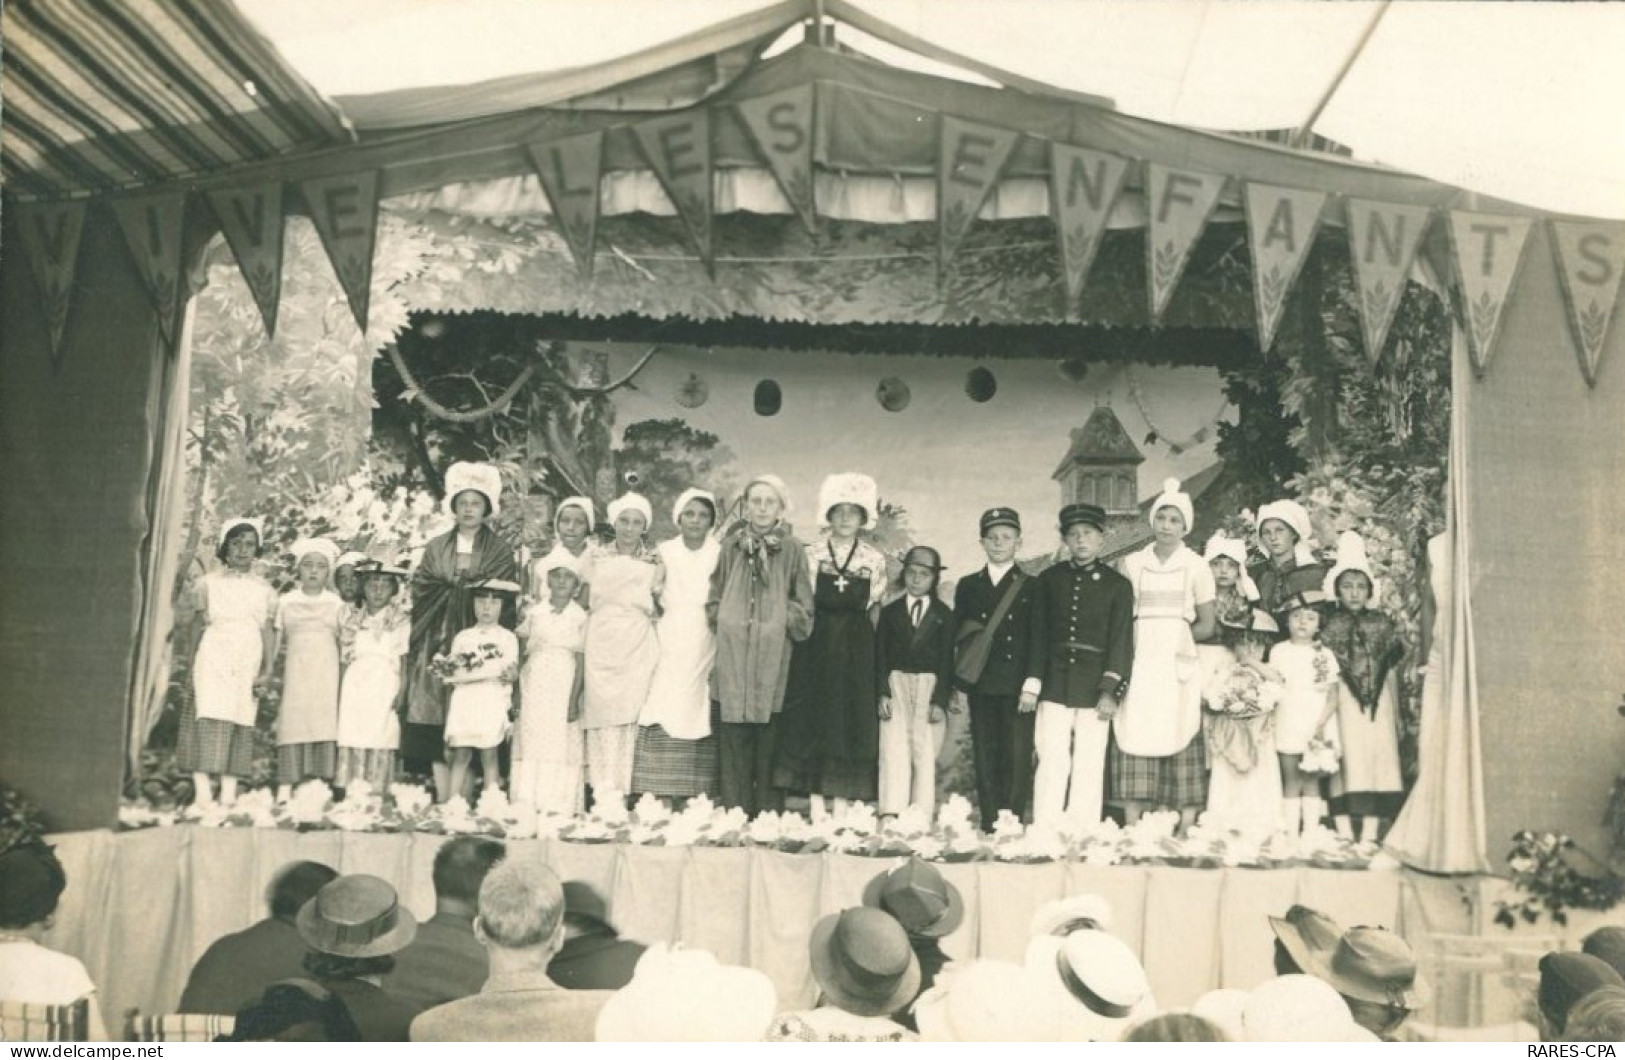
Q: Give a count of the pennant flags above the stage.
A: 14